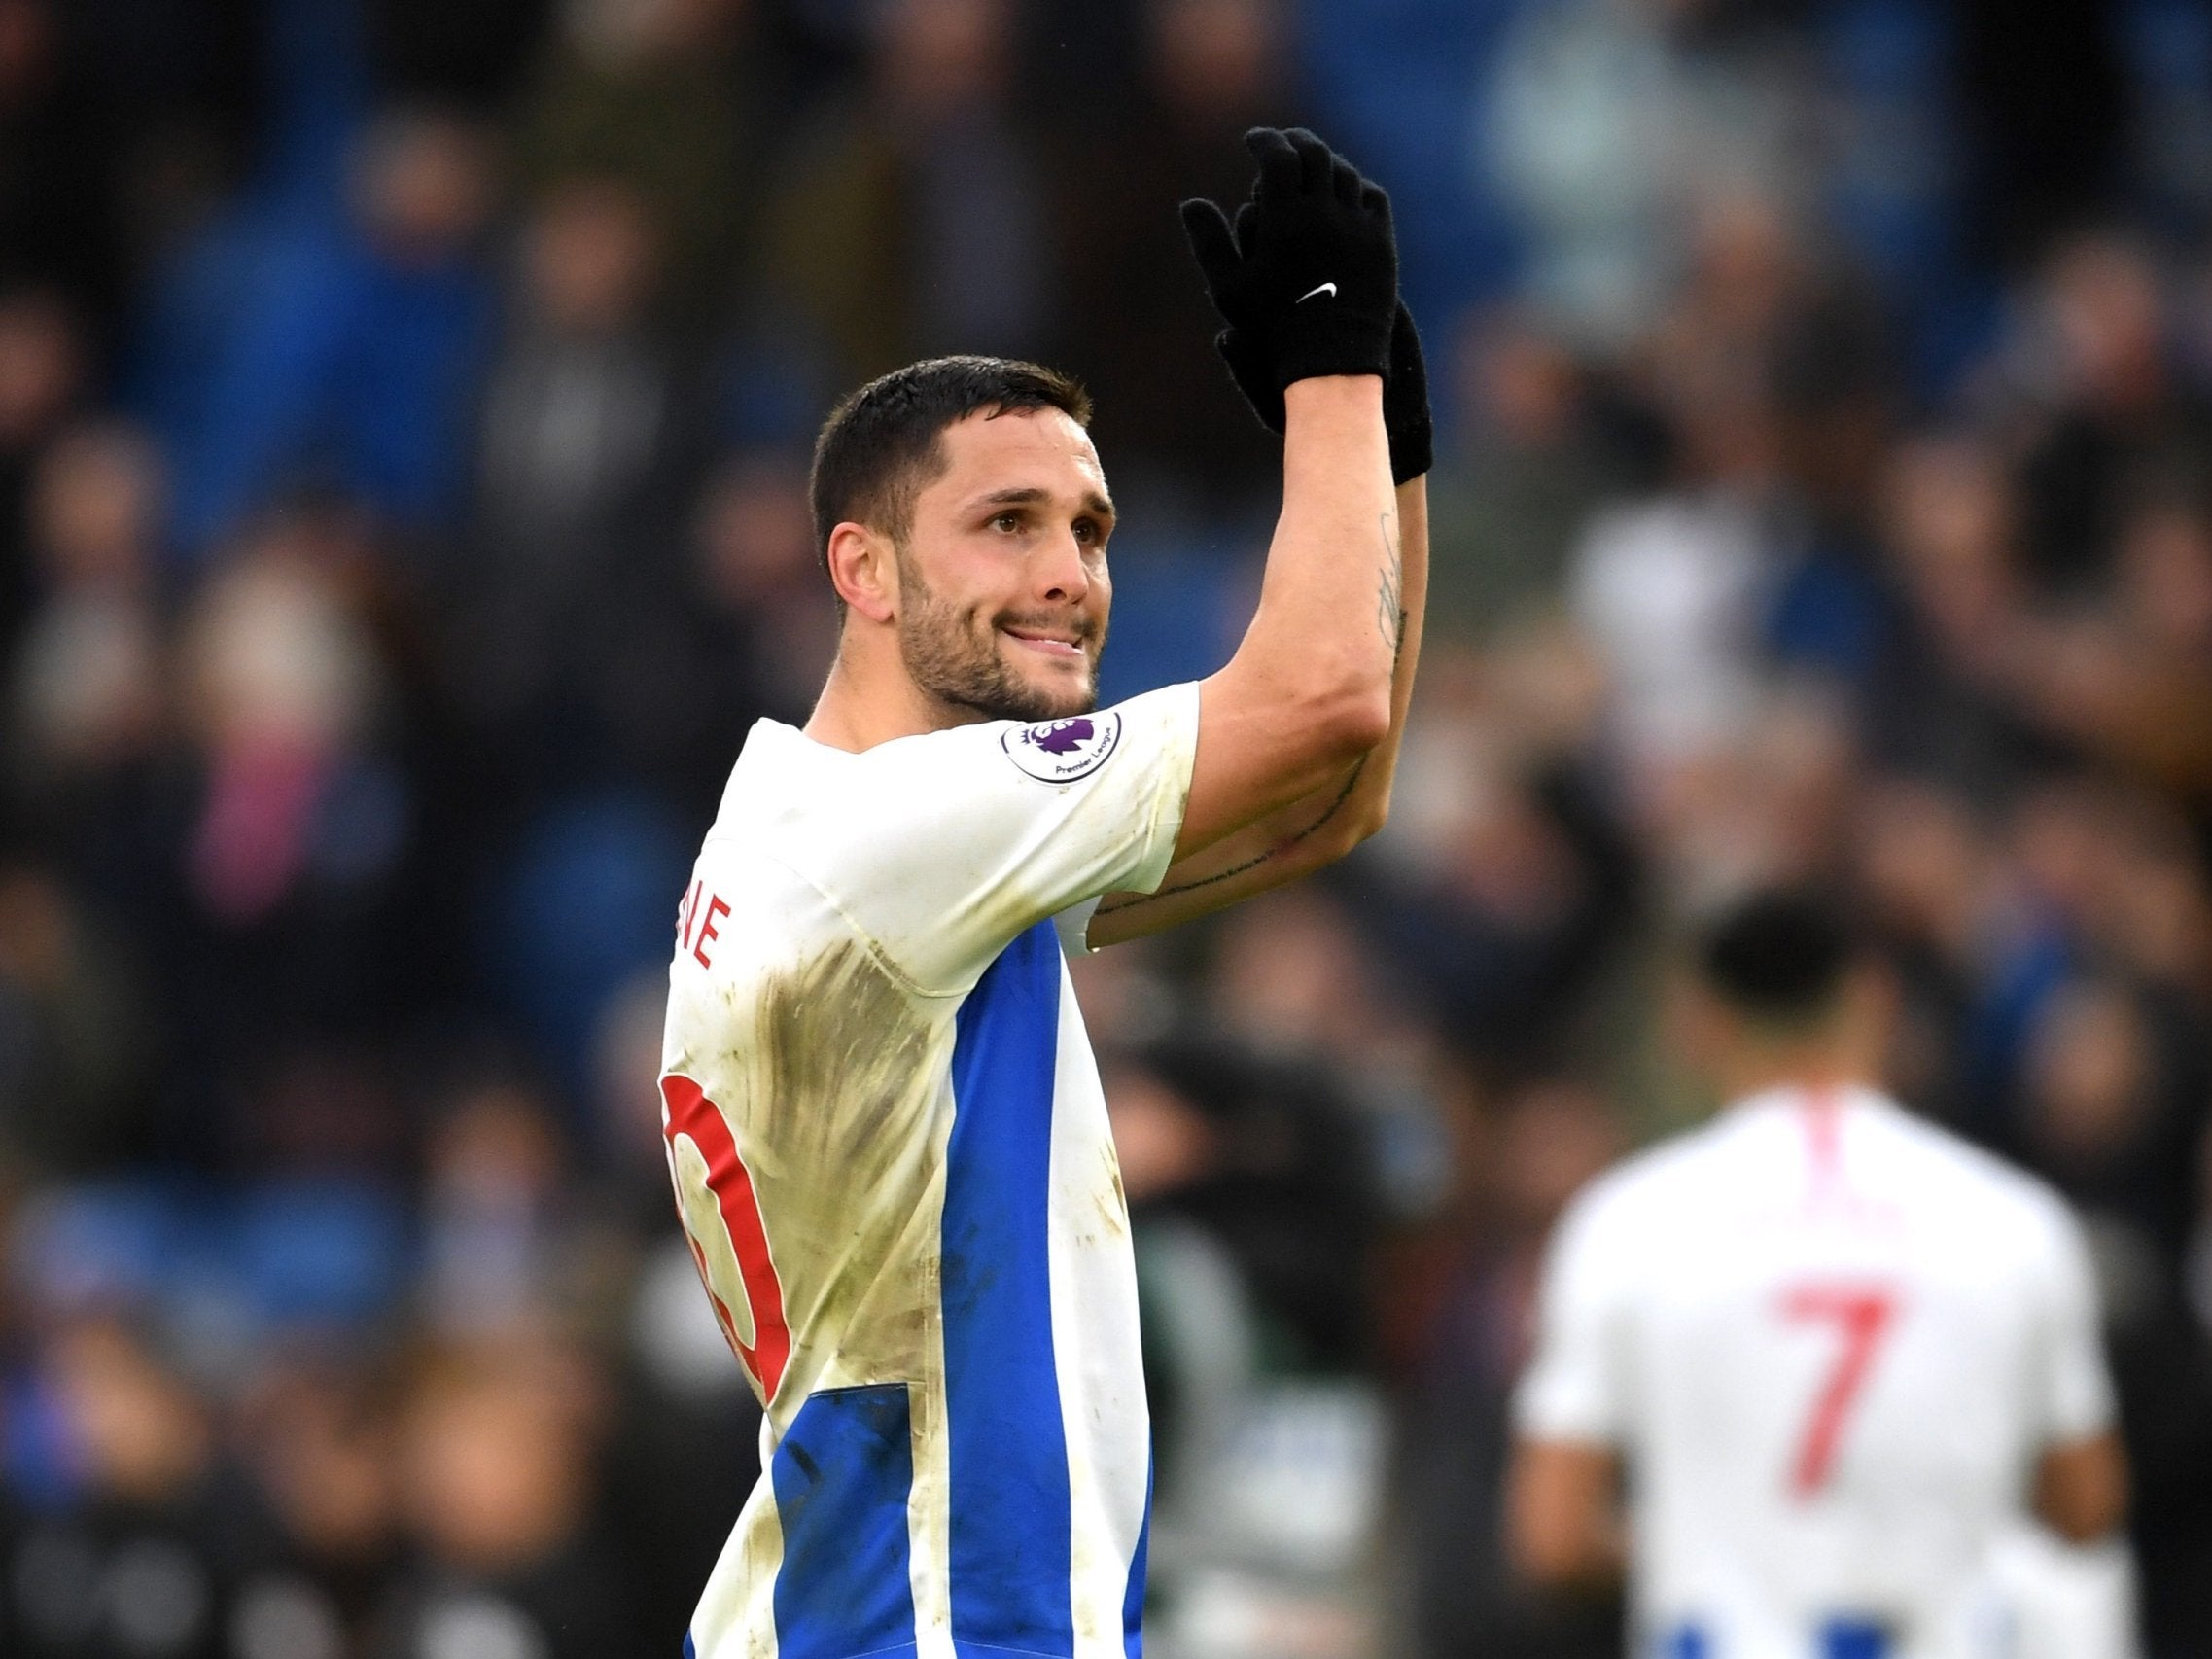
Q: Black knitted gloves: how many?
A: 2